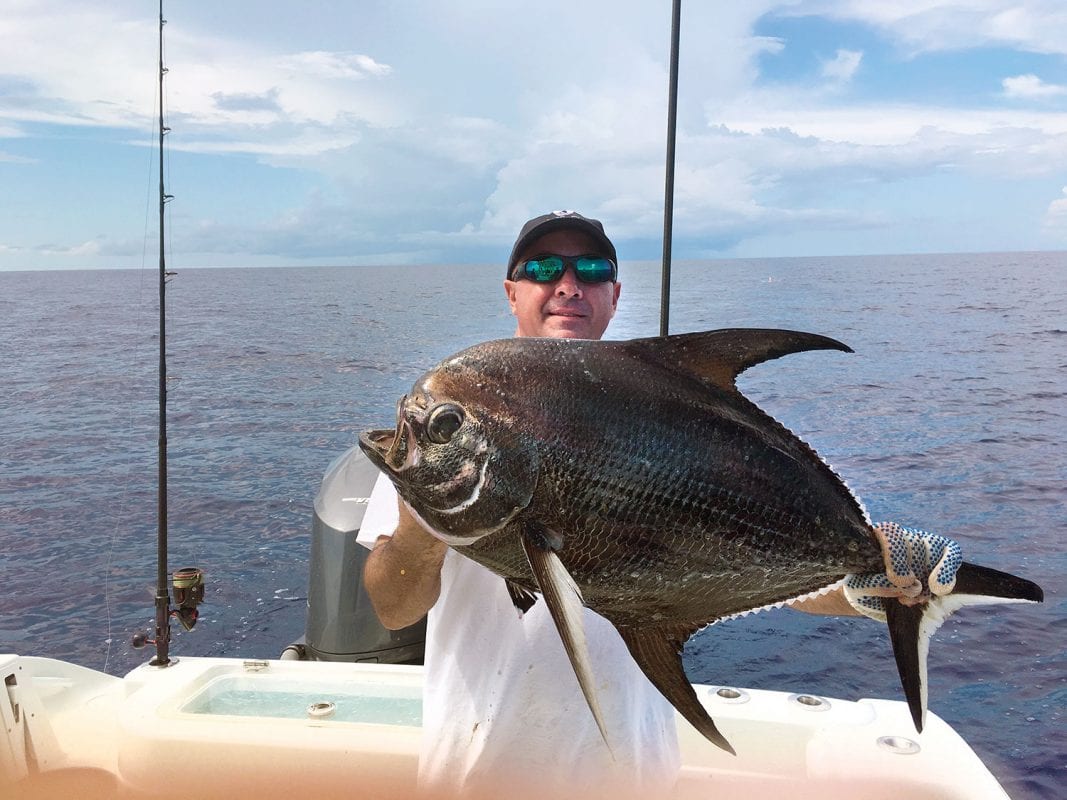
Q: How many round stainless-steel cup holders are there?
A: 3